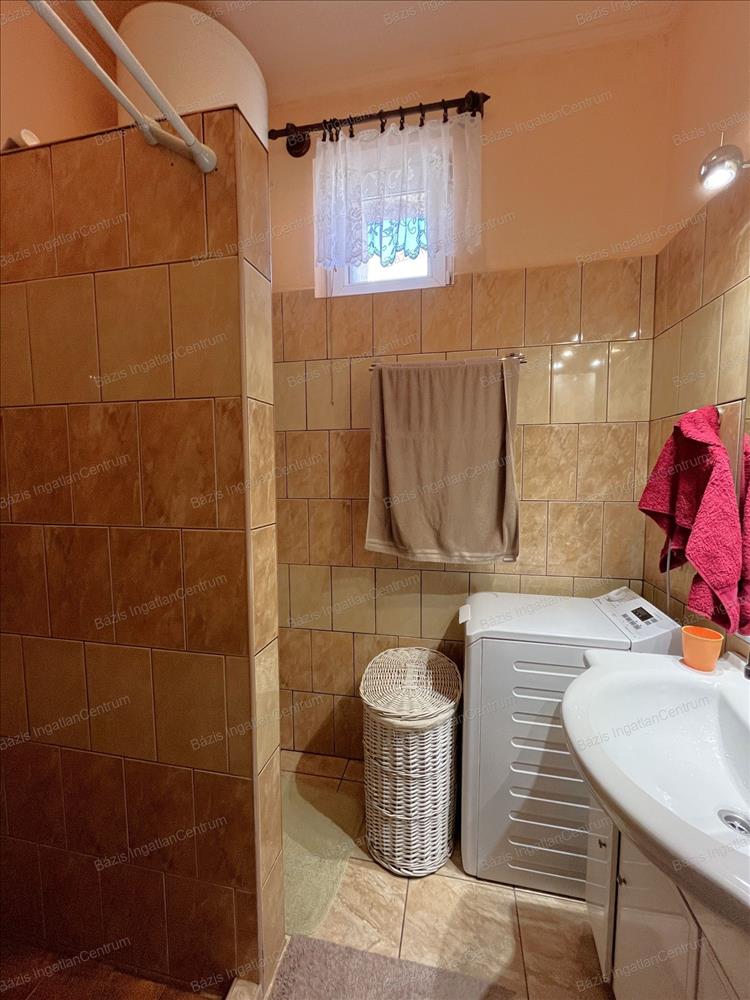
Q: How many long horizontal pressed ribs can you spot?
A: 9